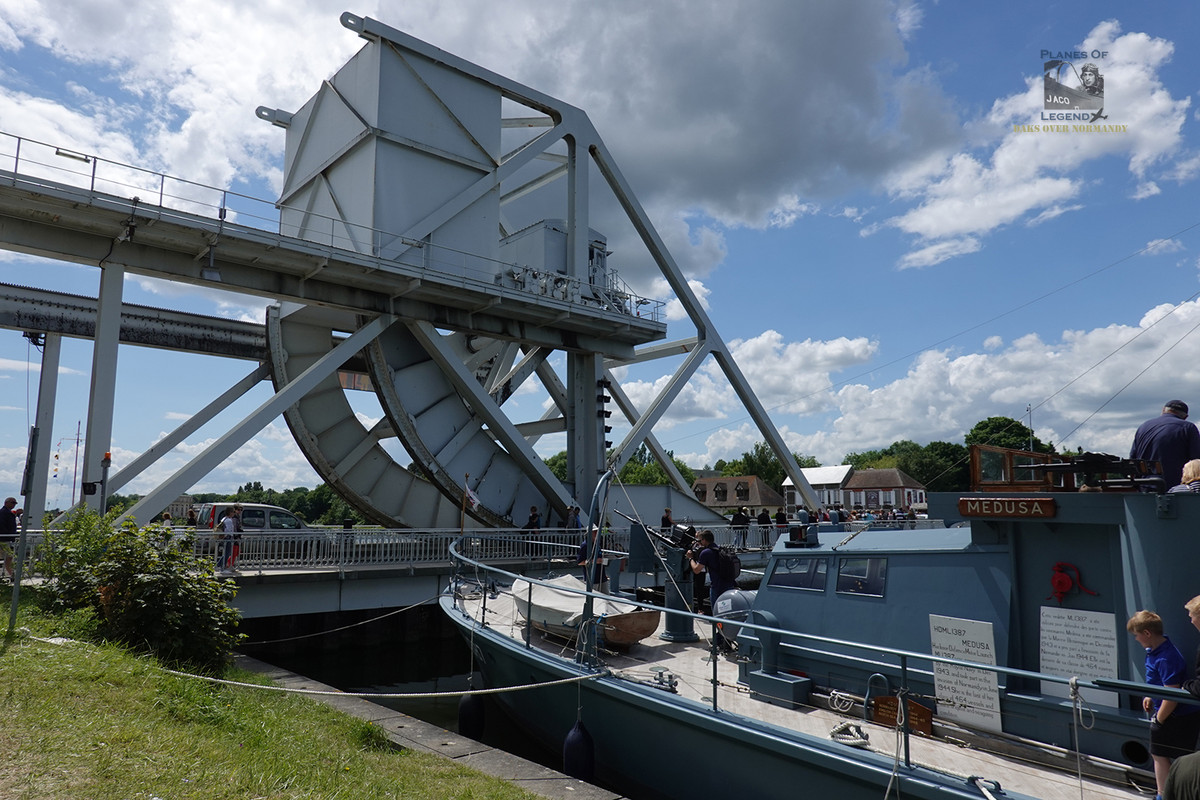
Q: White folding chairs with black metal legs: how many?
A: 0